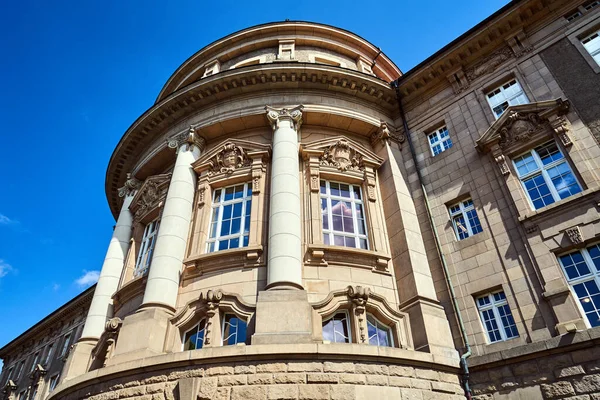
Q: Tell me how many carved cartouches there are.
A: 4